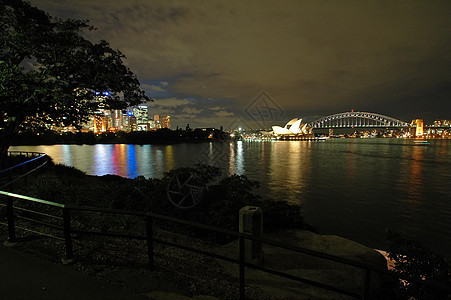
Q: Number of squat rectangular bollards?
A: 1